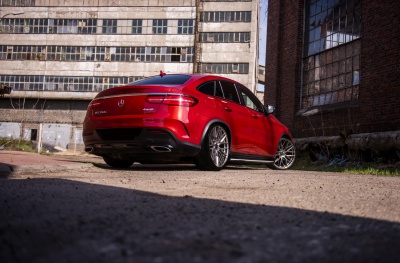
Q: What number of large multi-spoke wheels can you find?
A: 2